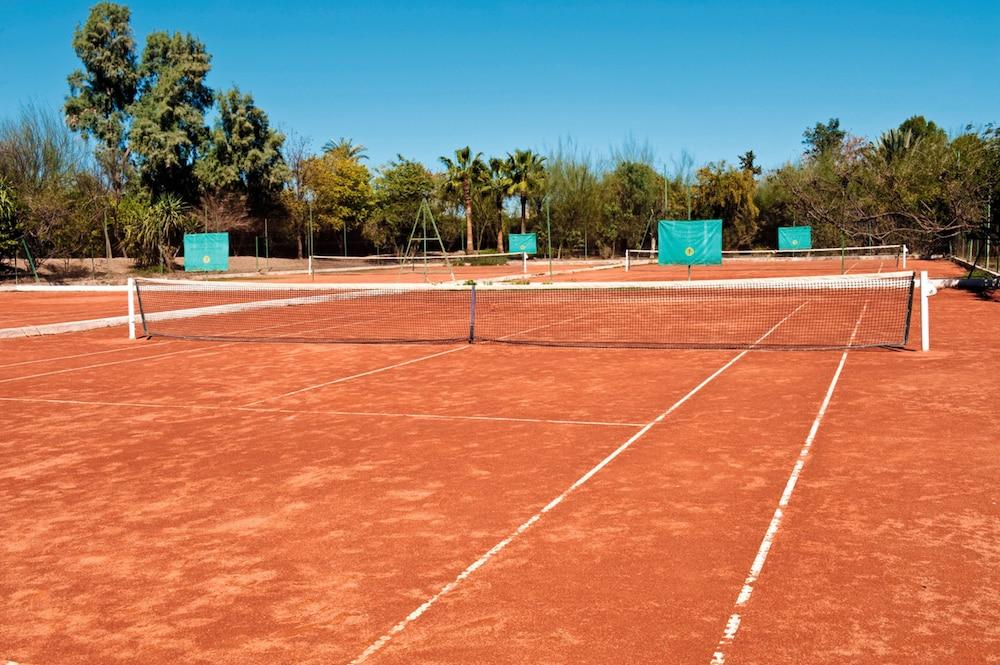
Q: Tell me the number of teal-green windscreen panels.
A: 4